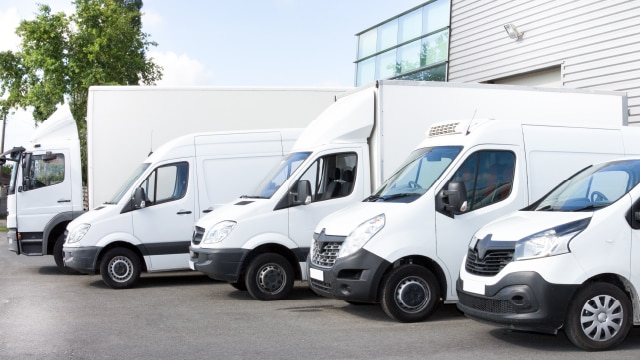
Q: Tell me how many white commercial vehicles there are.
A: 5